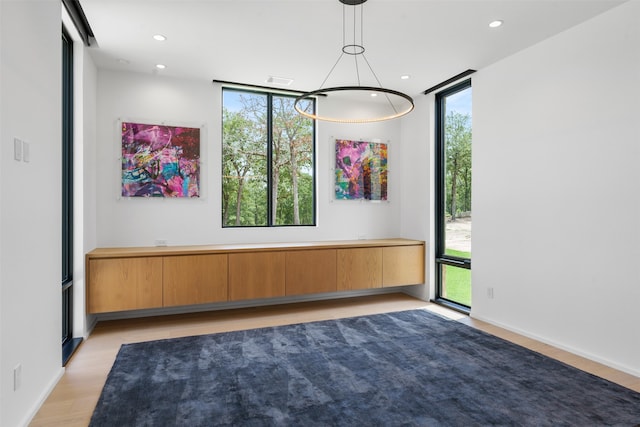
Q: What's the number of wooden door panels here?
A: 6